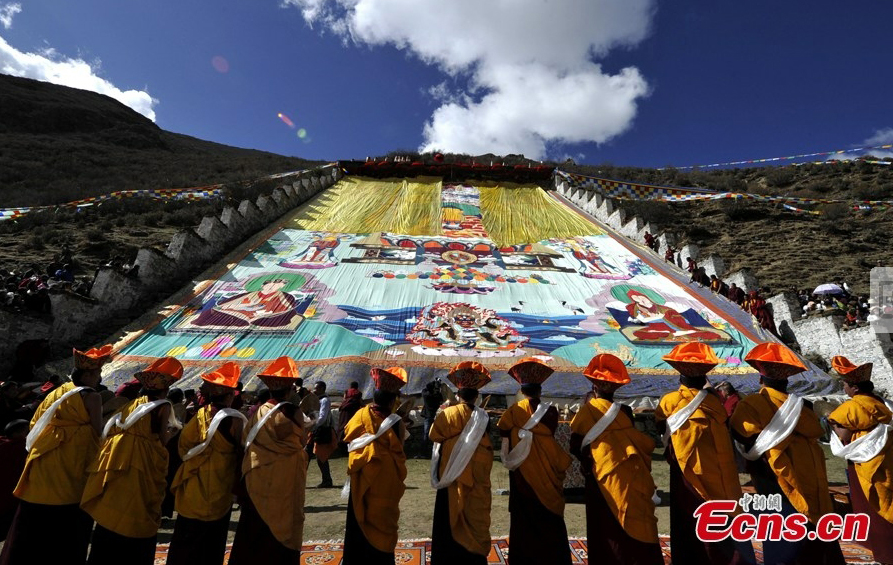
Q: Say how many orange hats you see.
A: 11